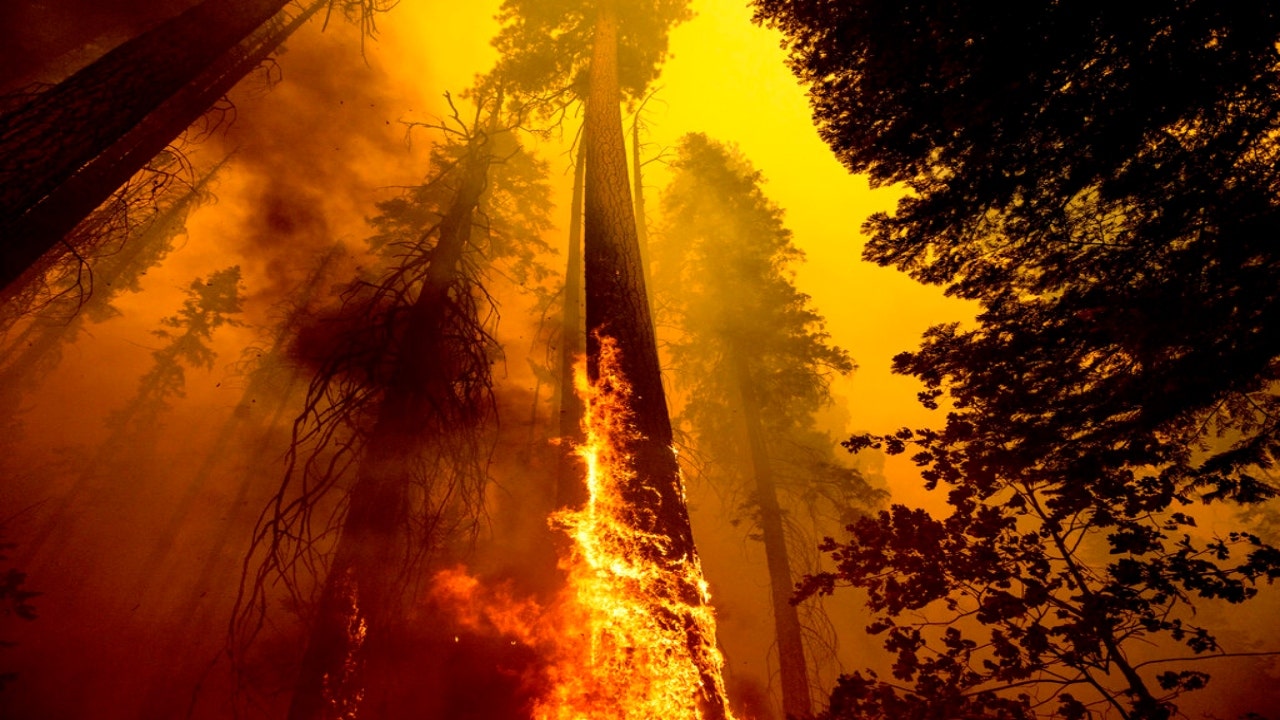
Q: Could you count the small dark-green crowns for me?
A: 0